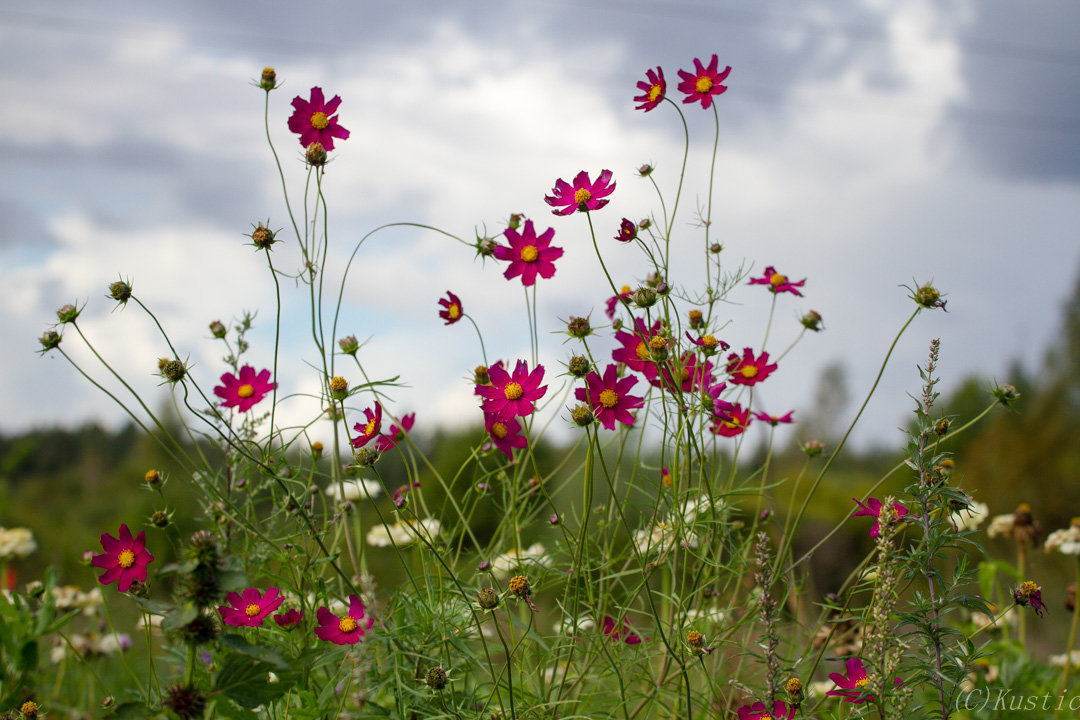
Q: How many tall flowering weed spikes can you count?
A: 3